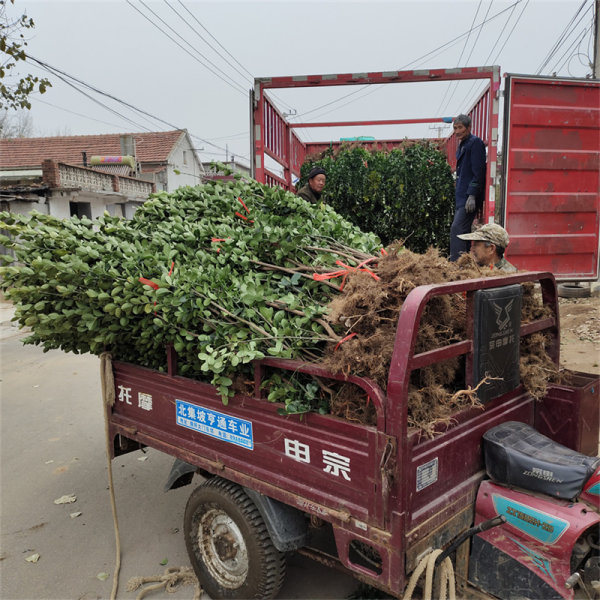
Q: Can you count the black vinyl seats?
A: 1